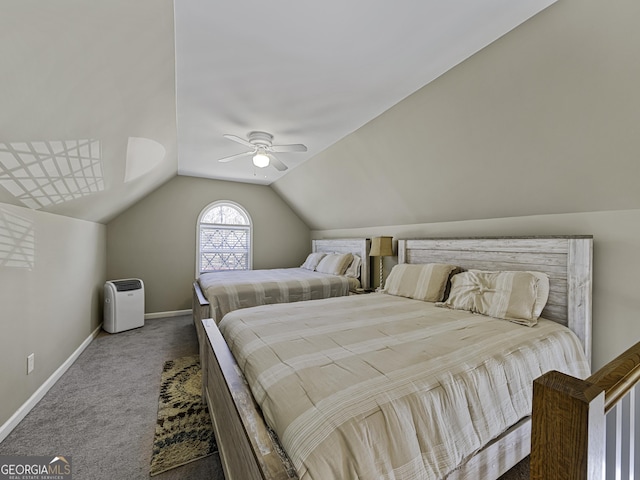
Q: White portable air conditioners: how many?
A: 1